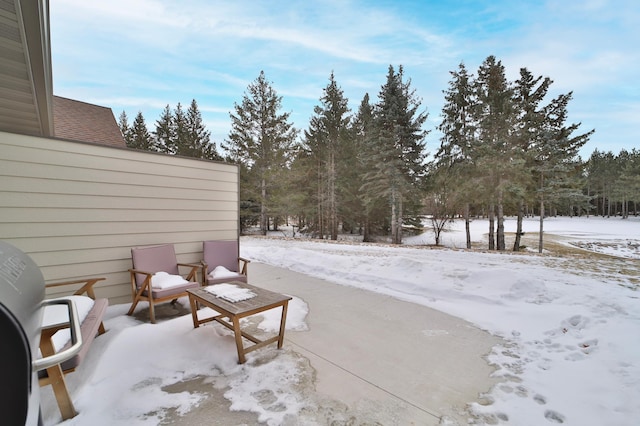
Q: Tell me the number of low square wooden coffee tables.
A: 1